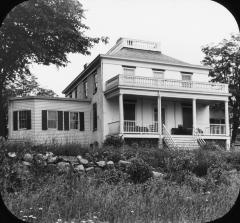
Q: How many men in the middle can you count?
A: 0